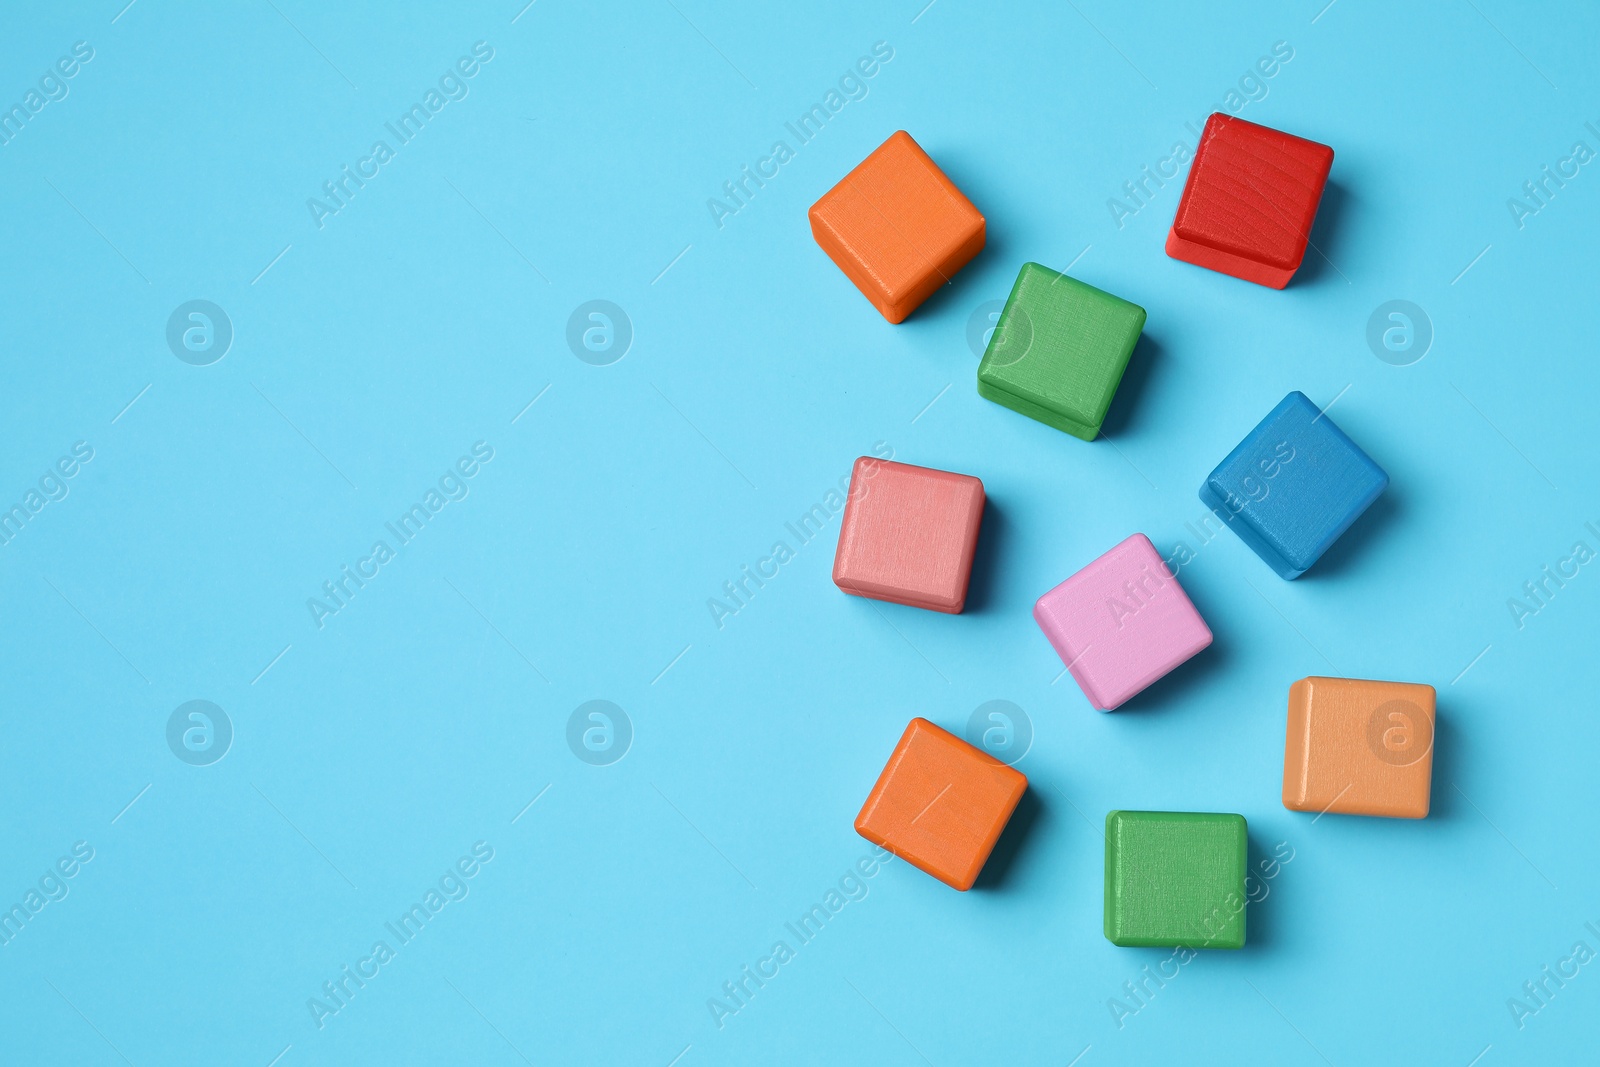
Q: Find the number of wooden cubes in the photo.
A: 9